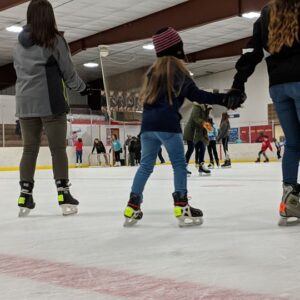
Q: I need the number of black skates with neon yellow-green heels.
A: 4